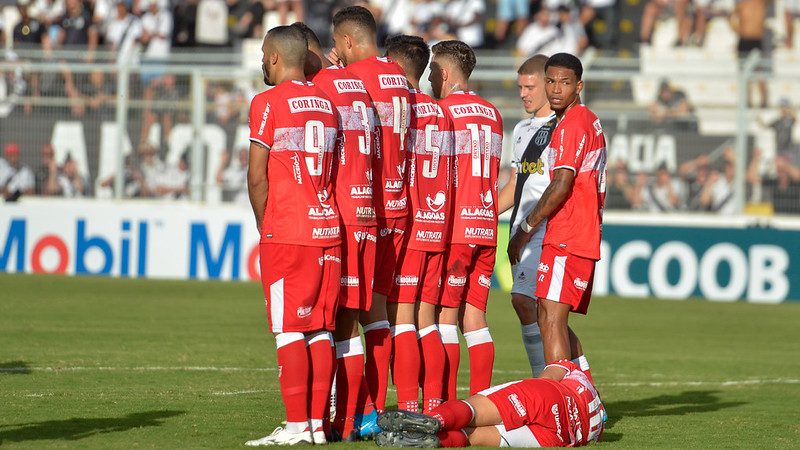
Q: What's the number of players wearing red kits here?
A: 7